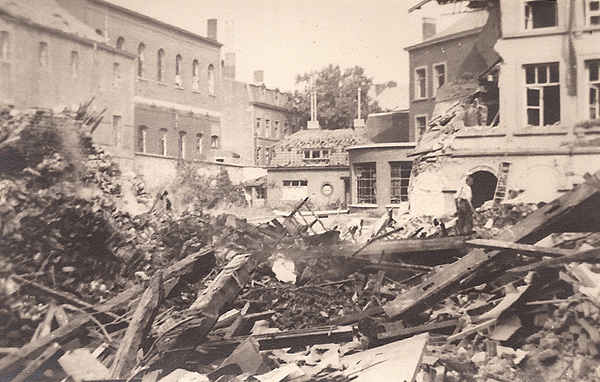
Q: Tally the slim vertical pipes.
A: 3